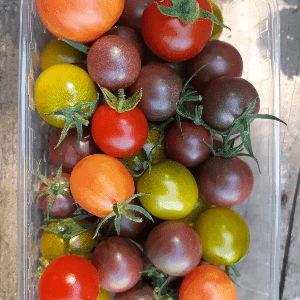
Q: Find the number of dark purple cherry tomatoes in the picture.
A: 14